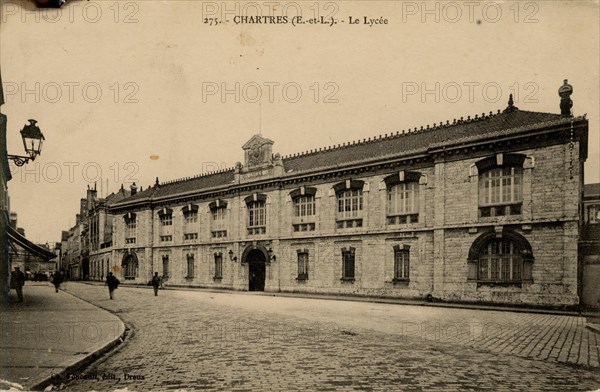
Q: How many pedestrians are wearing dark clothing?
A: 4